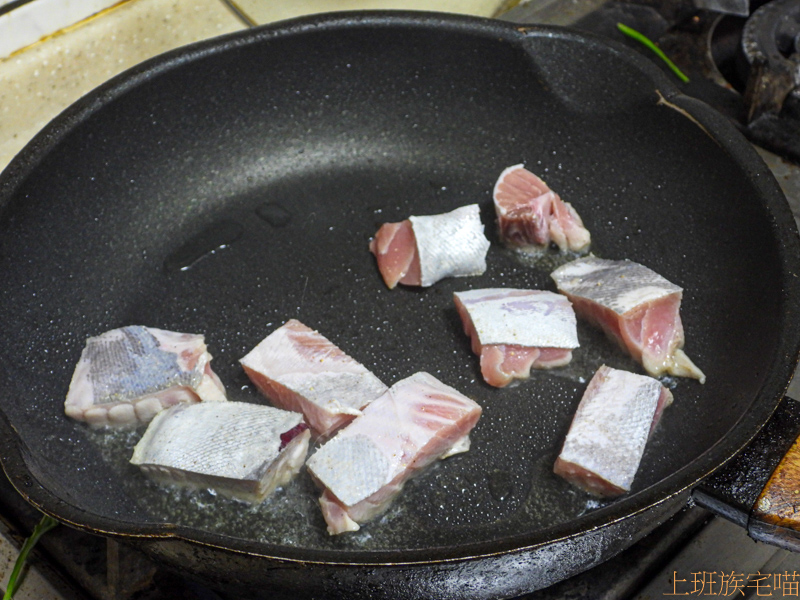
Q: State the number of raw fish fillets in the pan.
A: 9